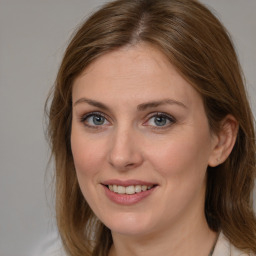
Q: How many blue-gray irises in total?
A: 2